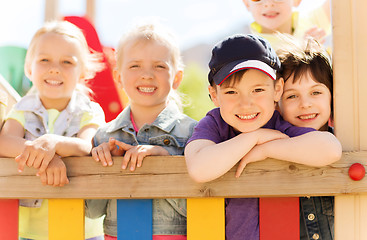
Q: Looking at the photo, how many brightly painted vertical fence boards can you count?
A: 5